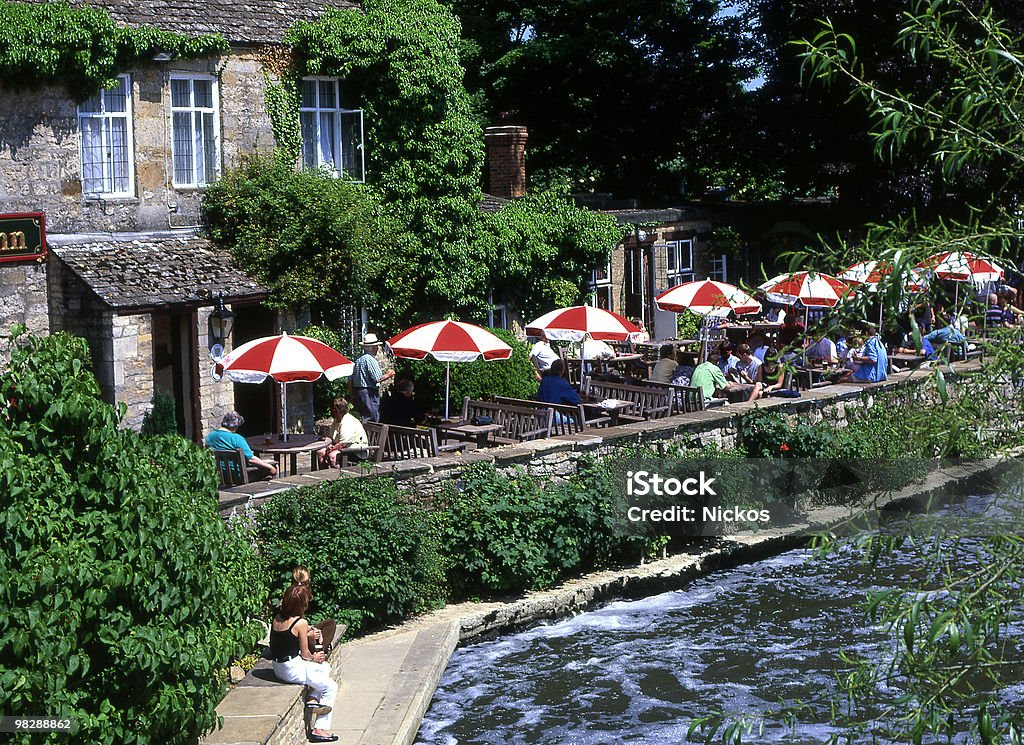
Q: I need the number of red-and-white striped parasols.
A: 7